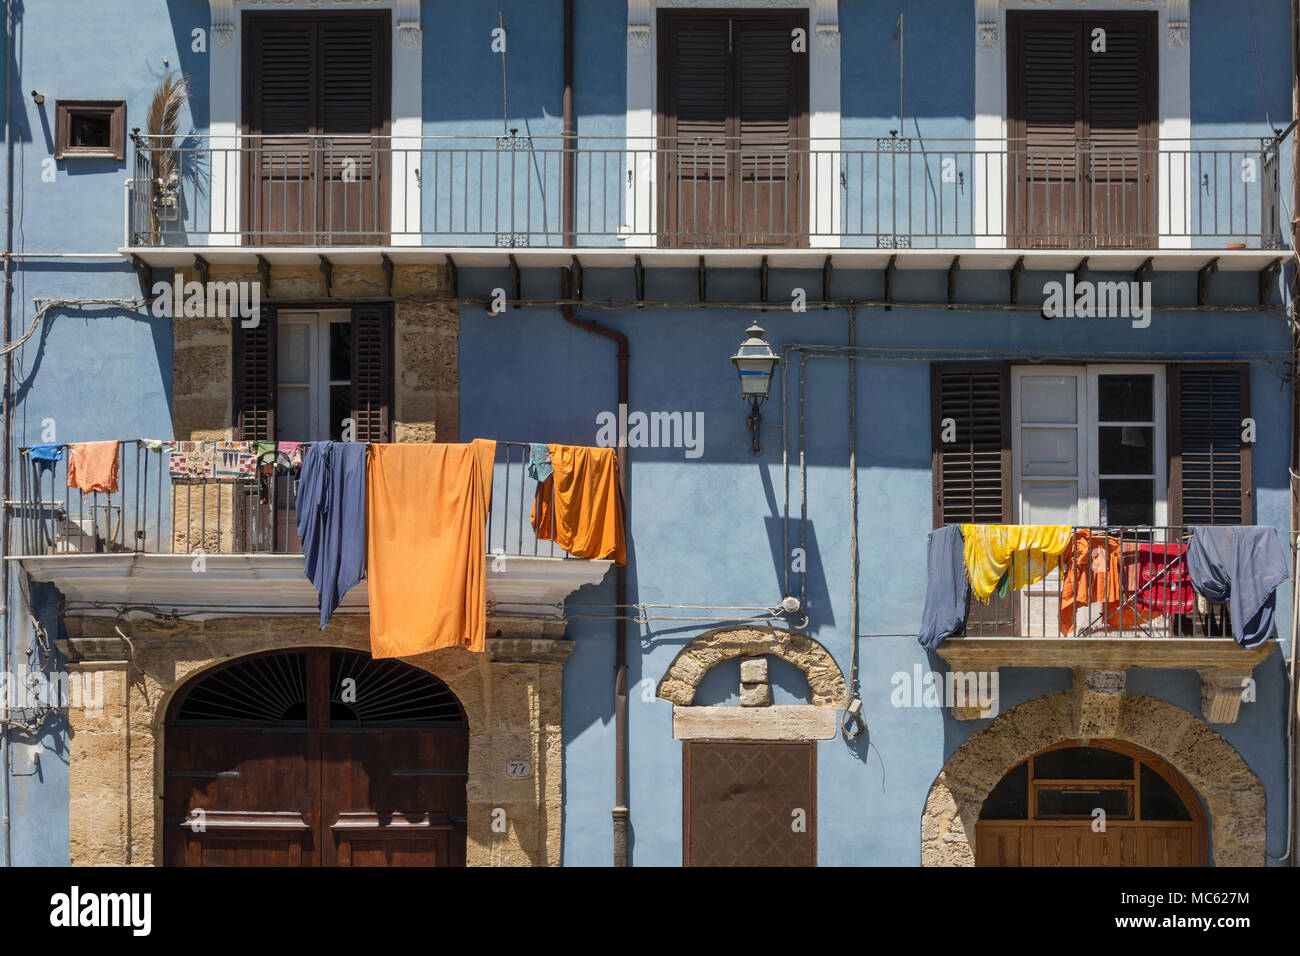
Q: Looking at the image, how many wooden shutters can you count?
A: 10